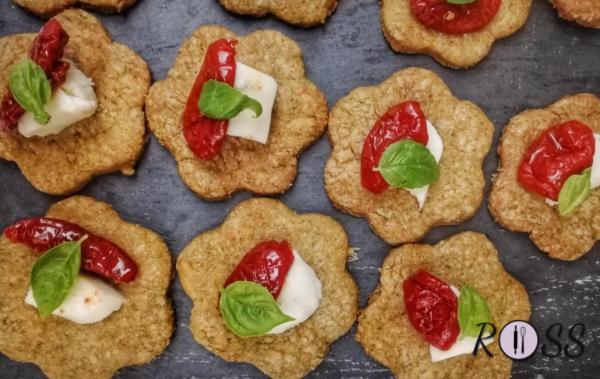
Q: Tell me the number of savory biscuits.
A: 11